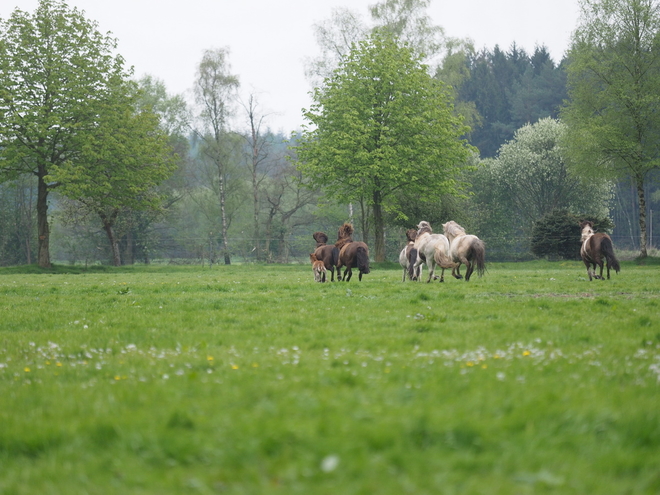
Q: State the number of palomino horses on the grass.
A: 2